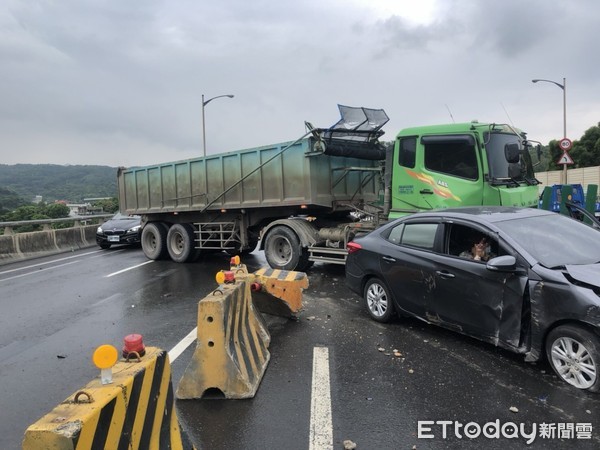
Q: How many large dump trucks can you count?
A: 1